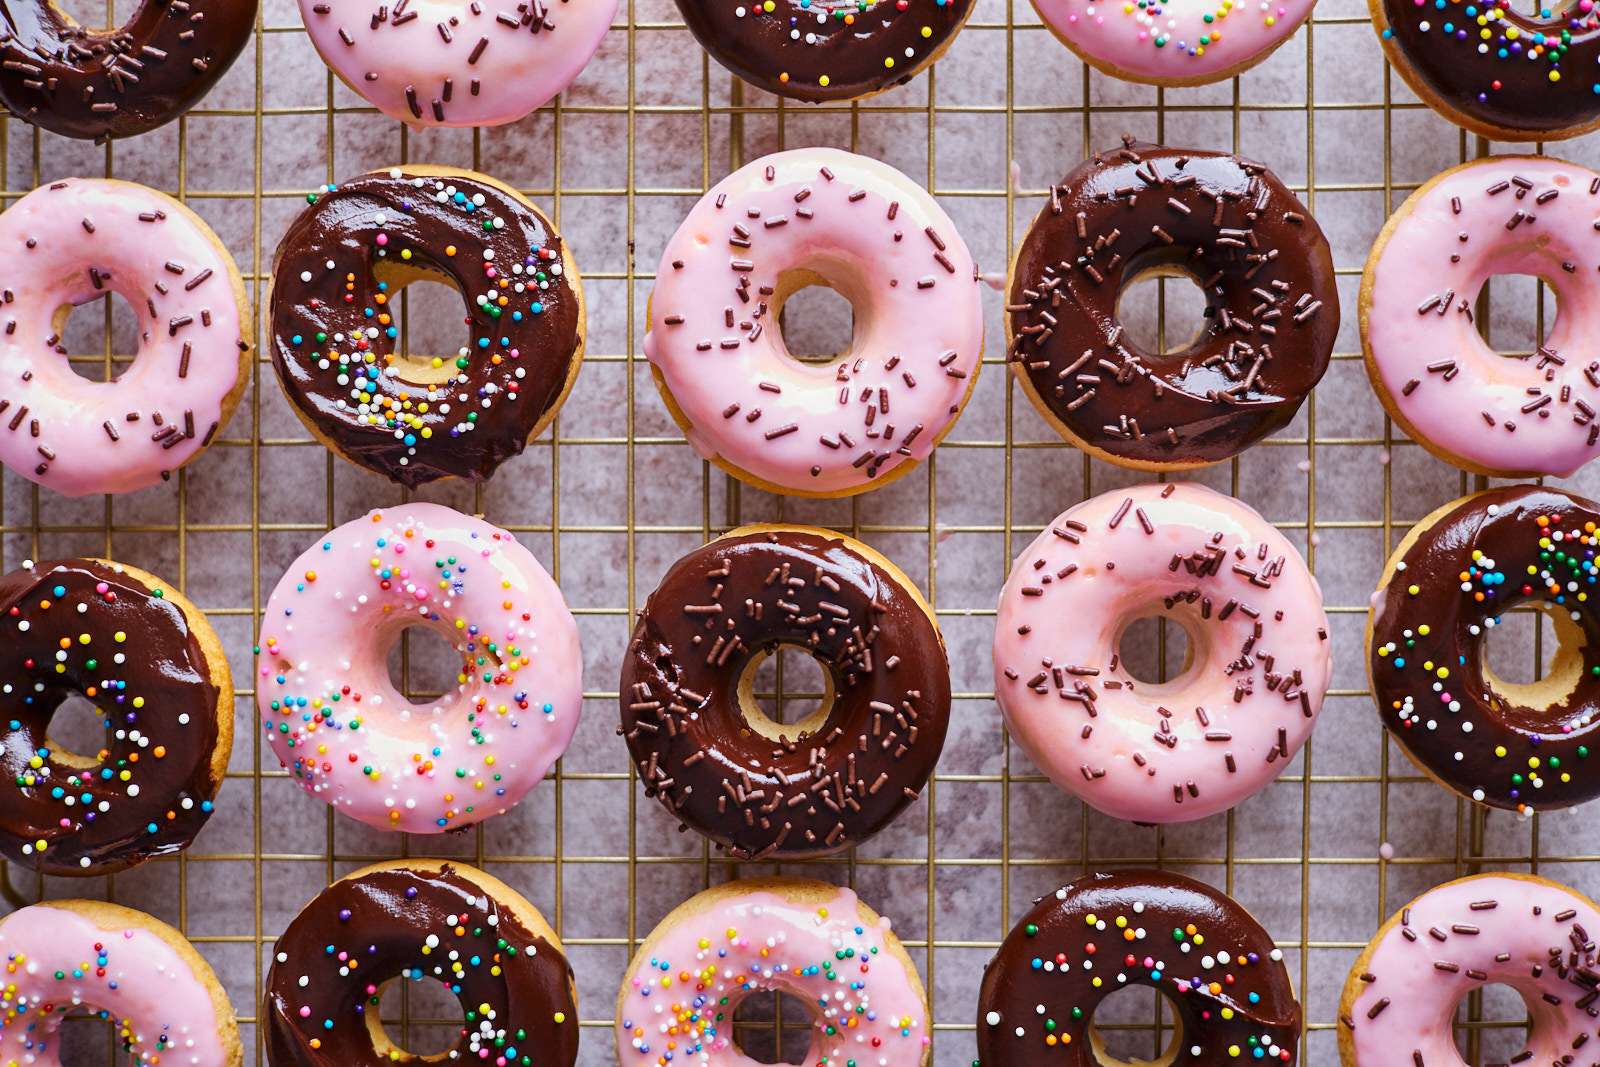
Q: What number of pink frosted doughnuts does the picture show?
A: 10